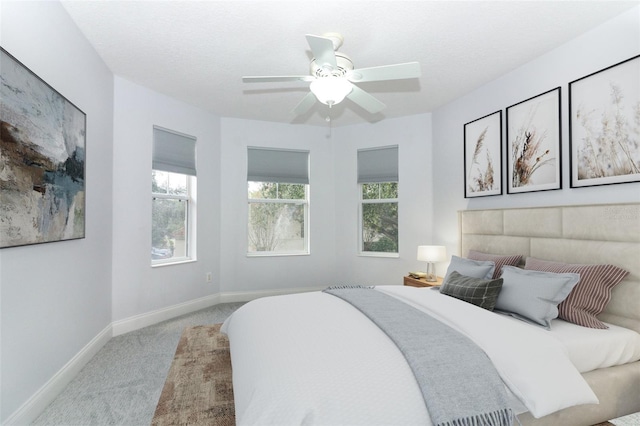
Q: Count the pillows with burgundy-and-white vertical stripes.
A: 2